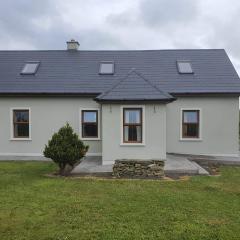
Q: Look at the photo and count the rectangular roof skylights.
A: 3